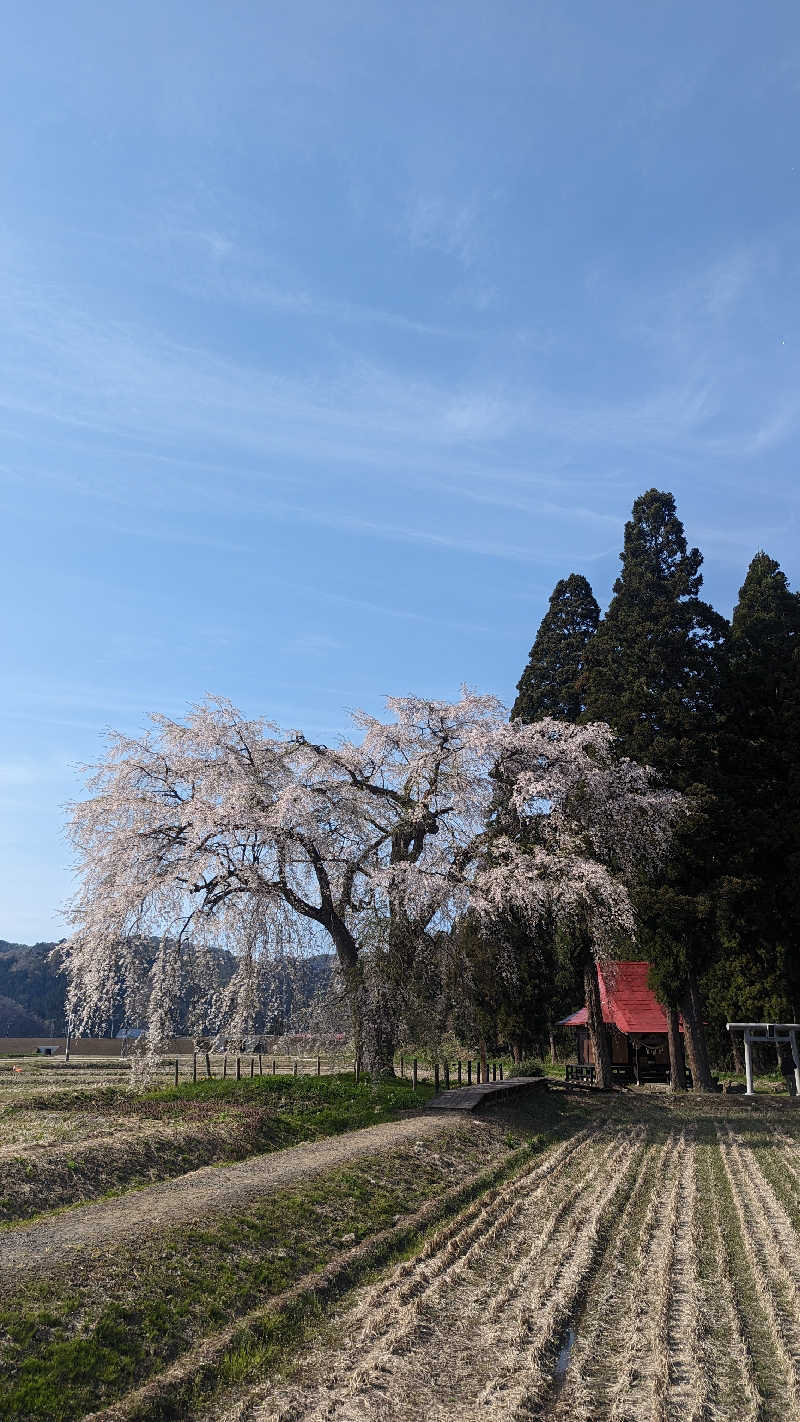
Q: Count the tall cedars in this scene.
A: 3